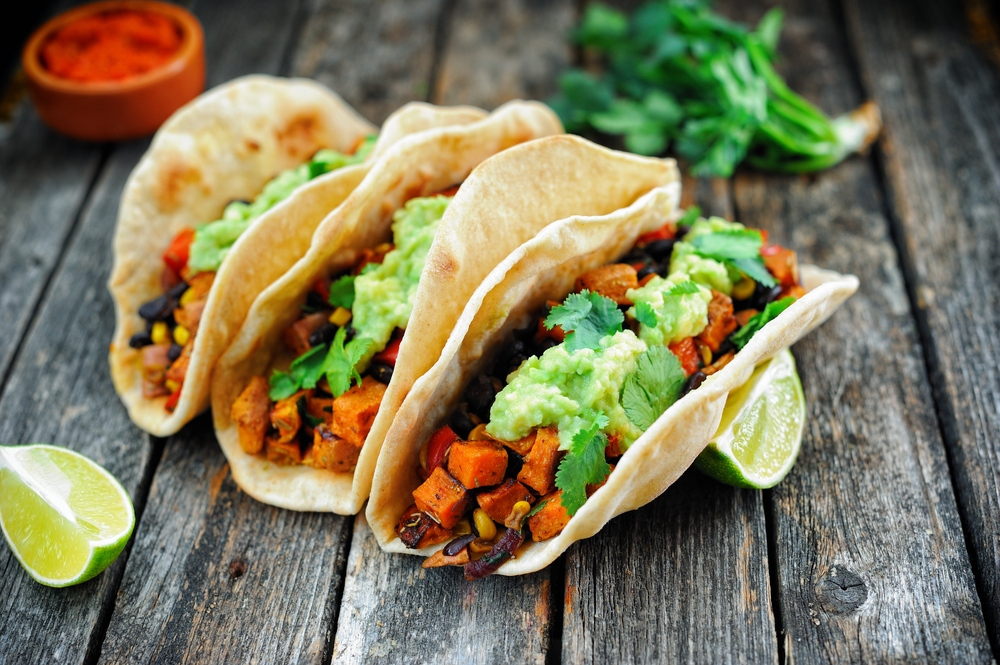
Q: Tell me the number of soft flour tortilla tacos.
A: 3